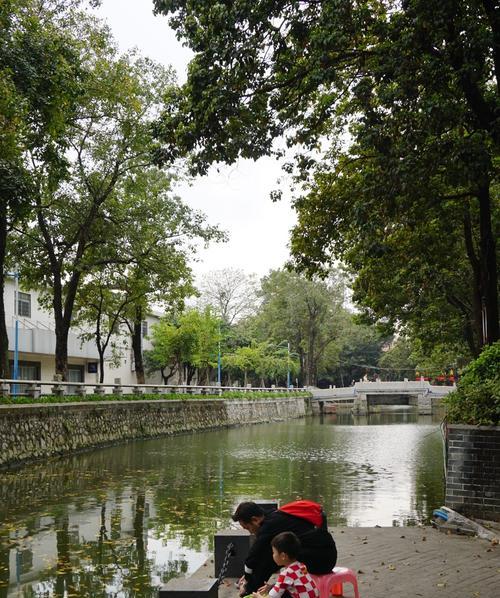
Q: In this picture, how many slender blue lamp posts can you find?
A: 3